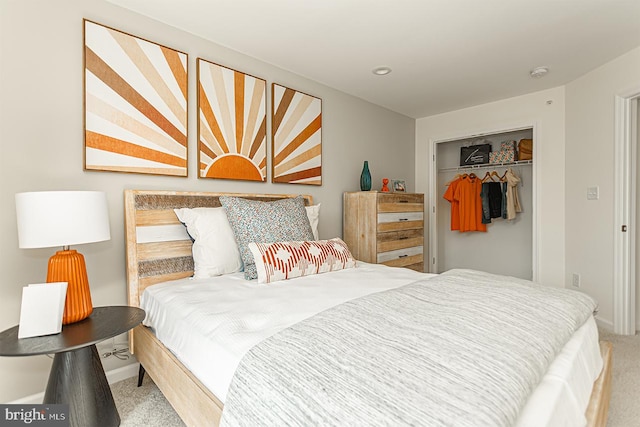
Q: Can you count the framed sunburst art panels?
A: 3